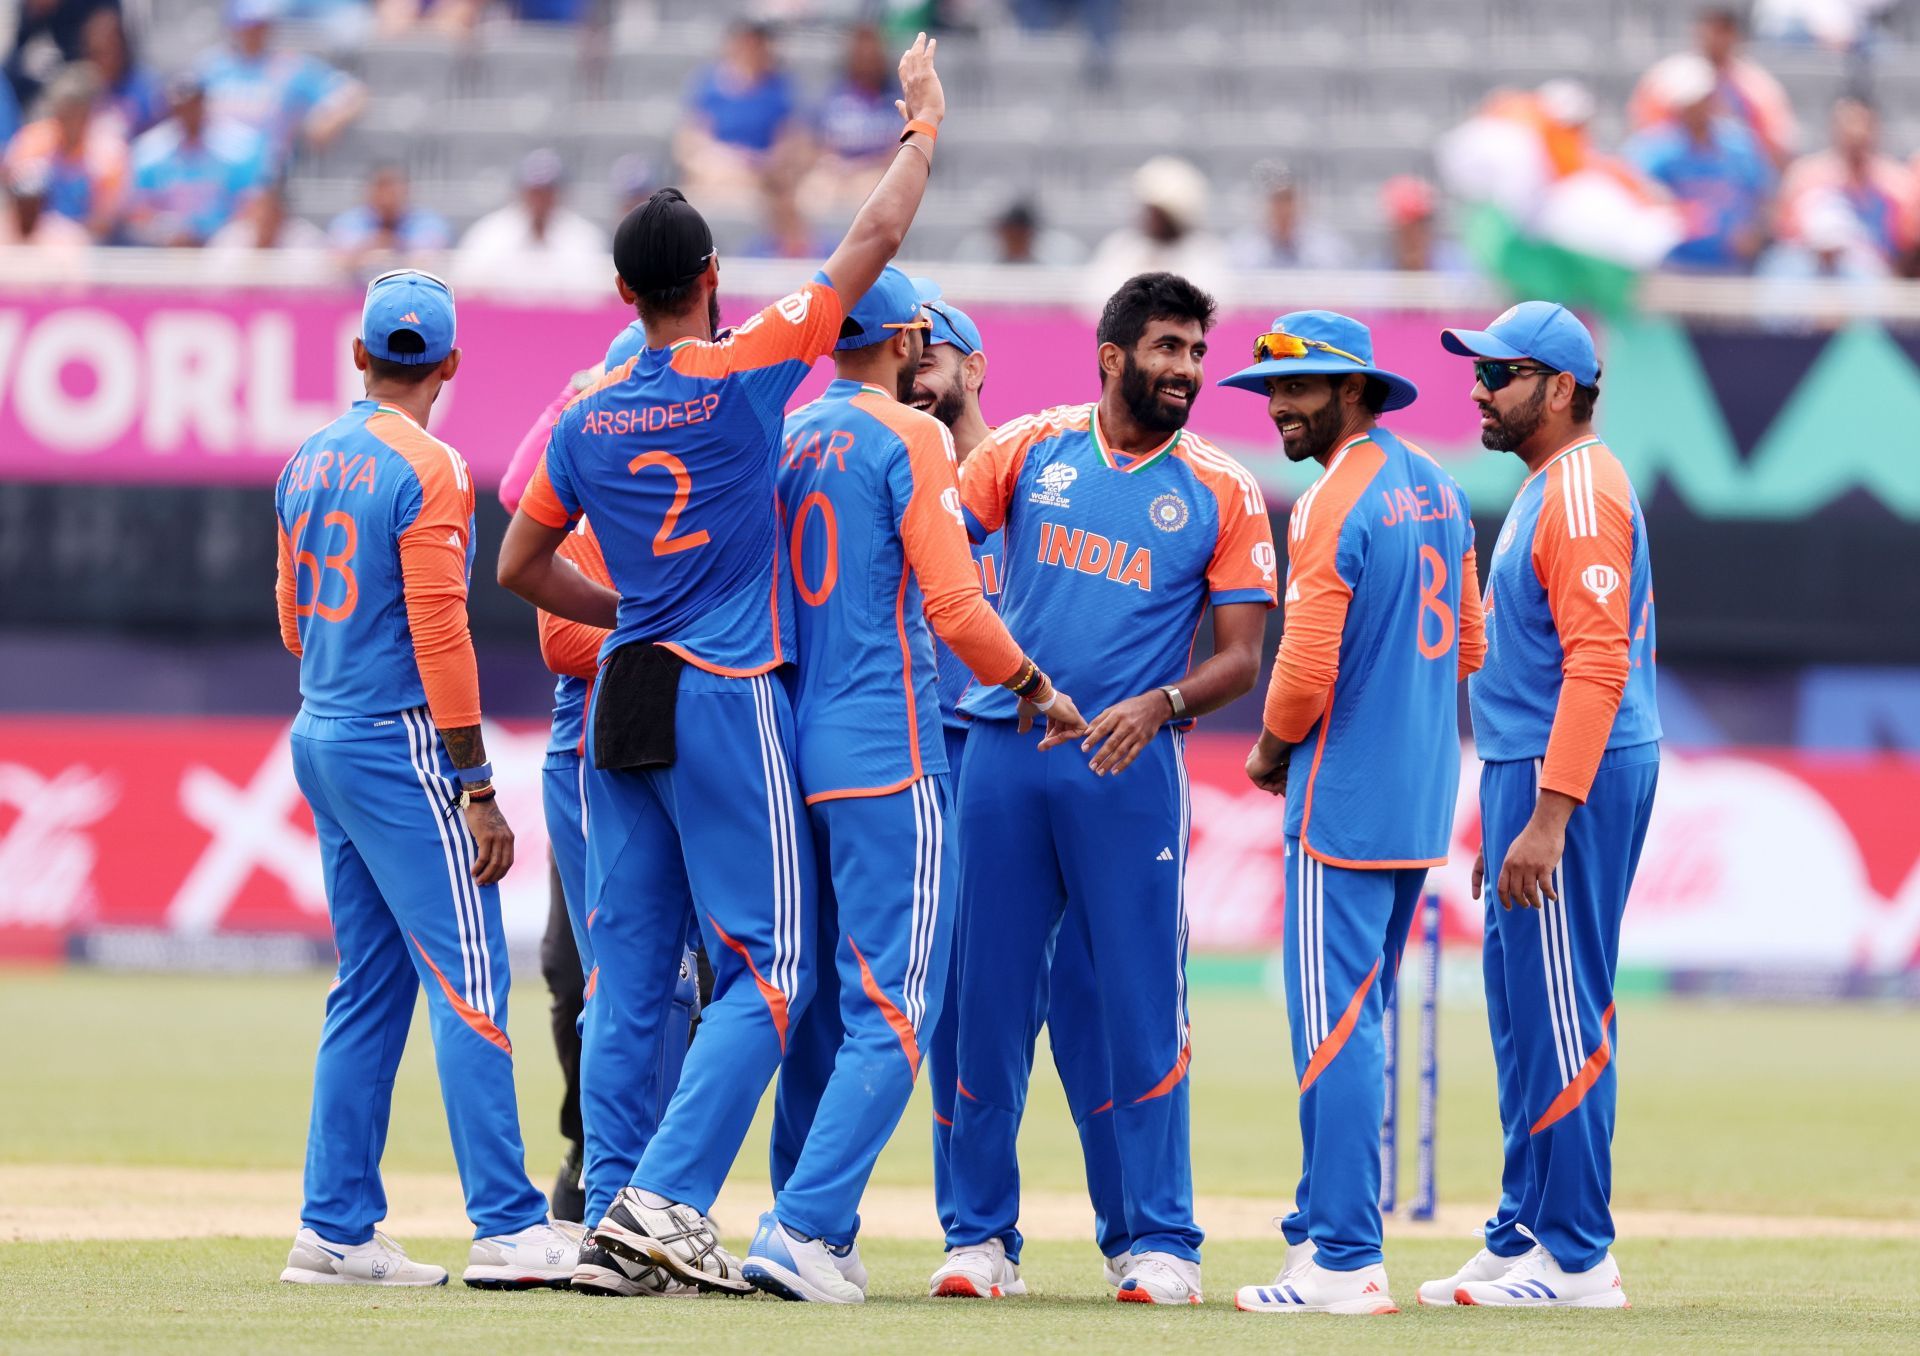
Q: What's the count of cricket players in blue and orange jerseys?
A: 8